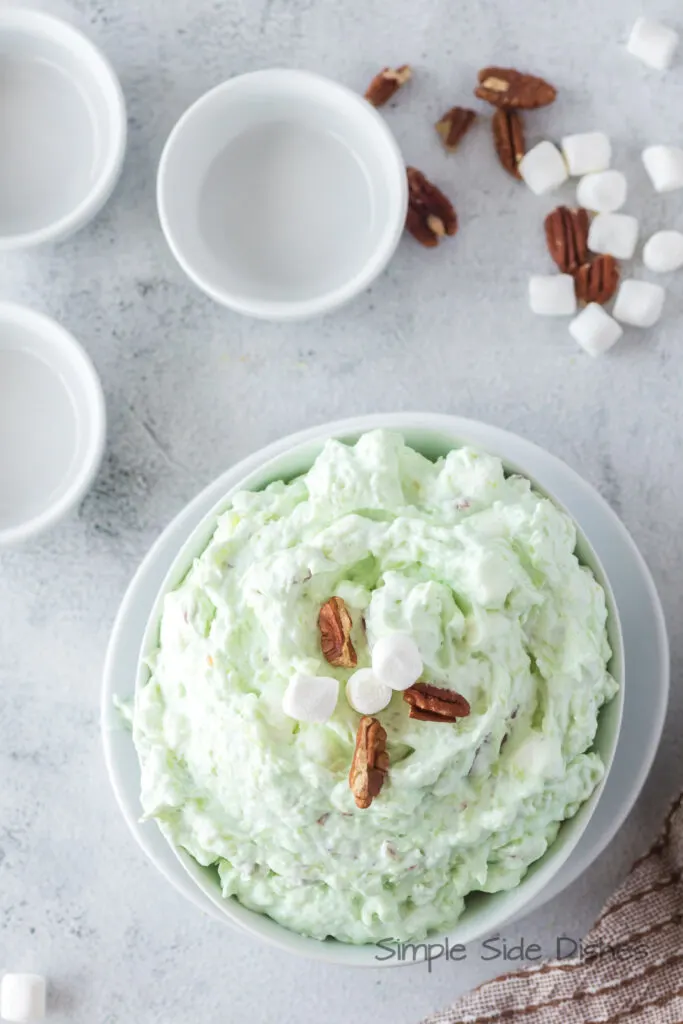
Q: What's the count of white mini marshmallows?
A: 14